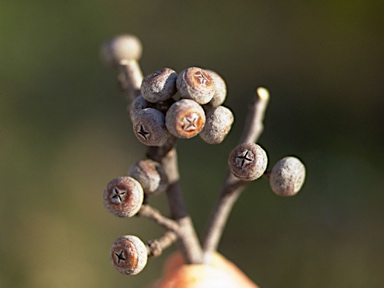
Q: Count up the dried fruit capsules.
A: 13